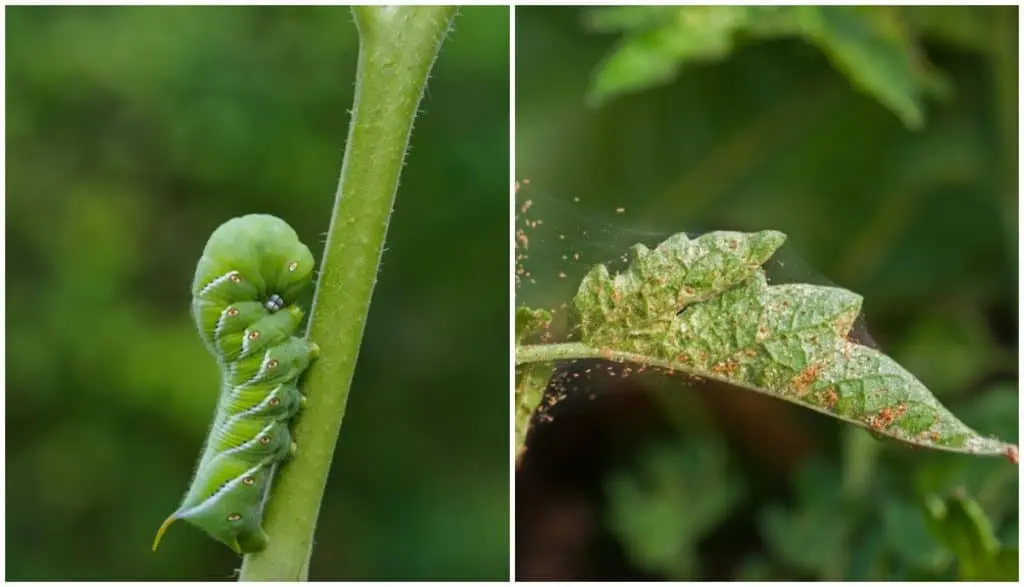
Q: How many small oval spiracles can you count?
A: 9